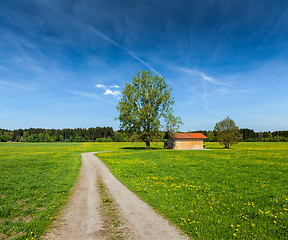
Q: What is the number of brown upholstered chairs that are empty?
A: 0